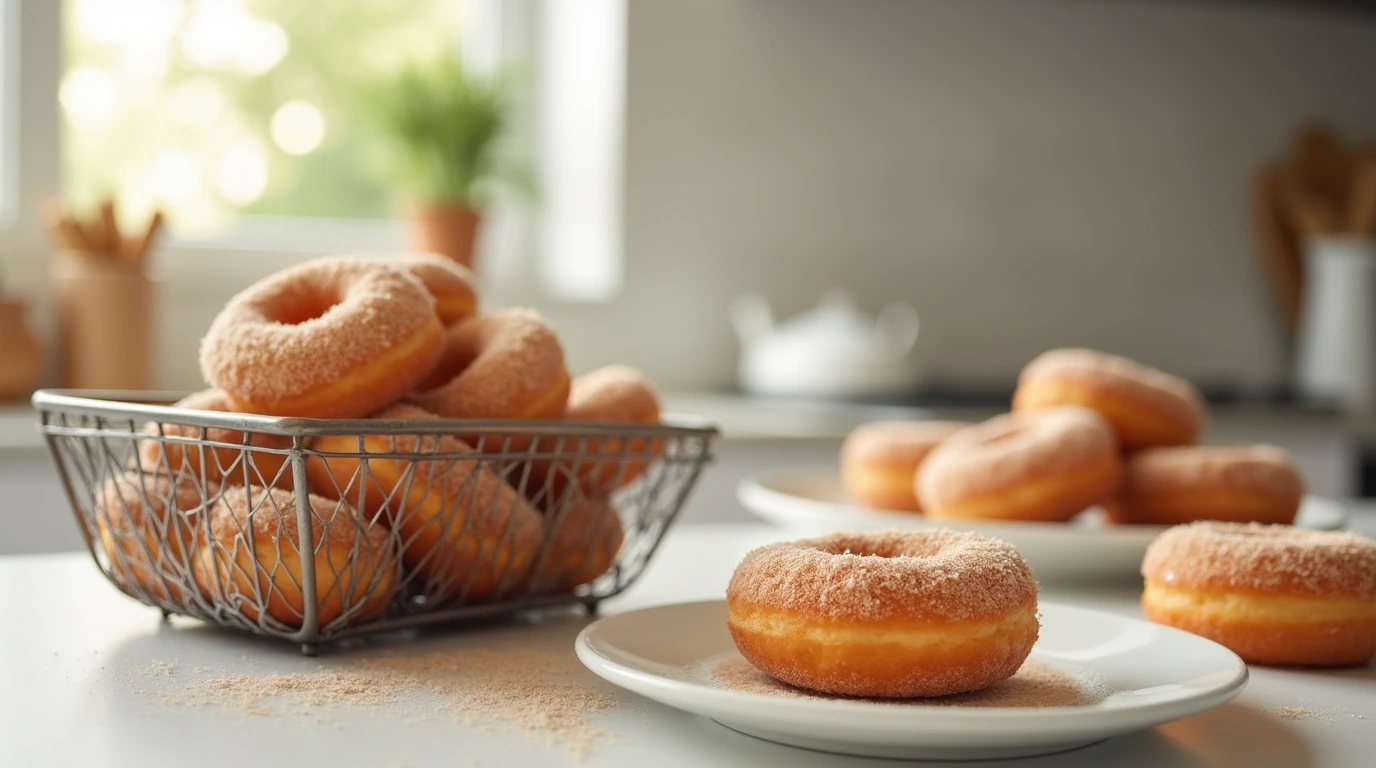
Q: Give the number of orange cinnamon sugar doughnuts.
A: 15